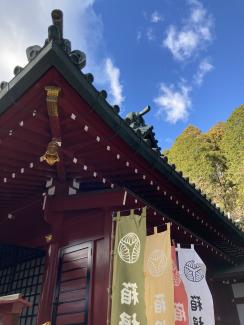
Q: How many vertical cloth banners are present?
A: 4